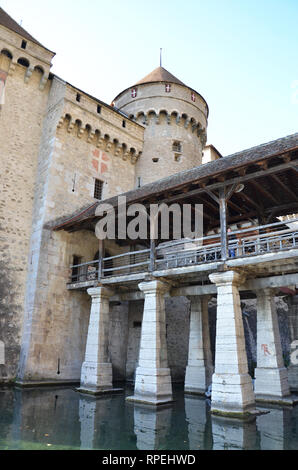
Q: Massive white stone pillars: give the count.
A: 5